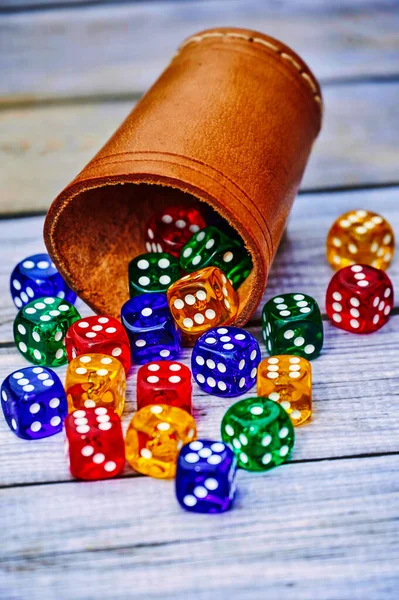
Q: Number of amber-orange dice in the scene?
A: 5